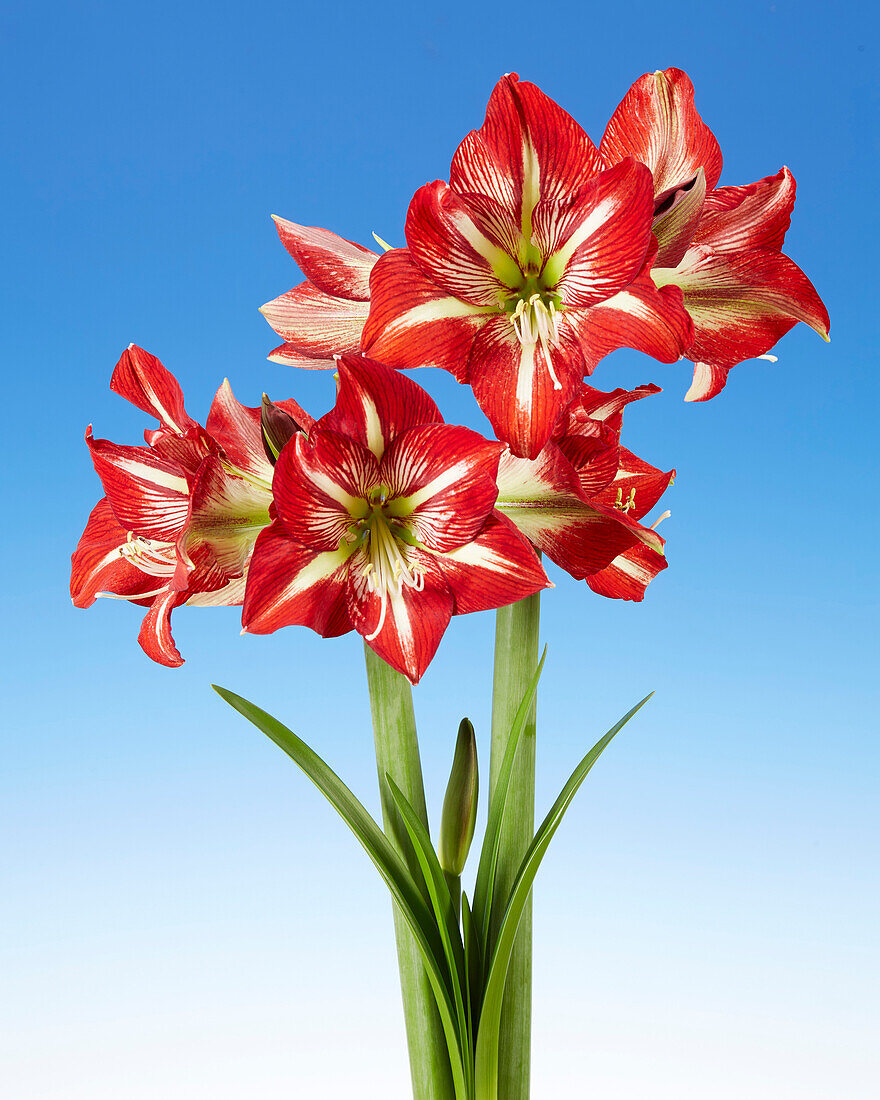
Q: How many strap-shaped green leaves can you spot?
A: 5